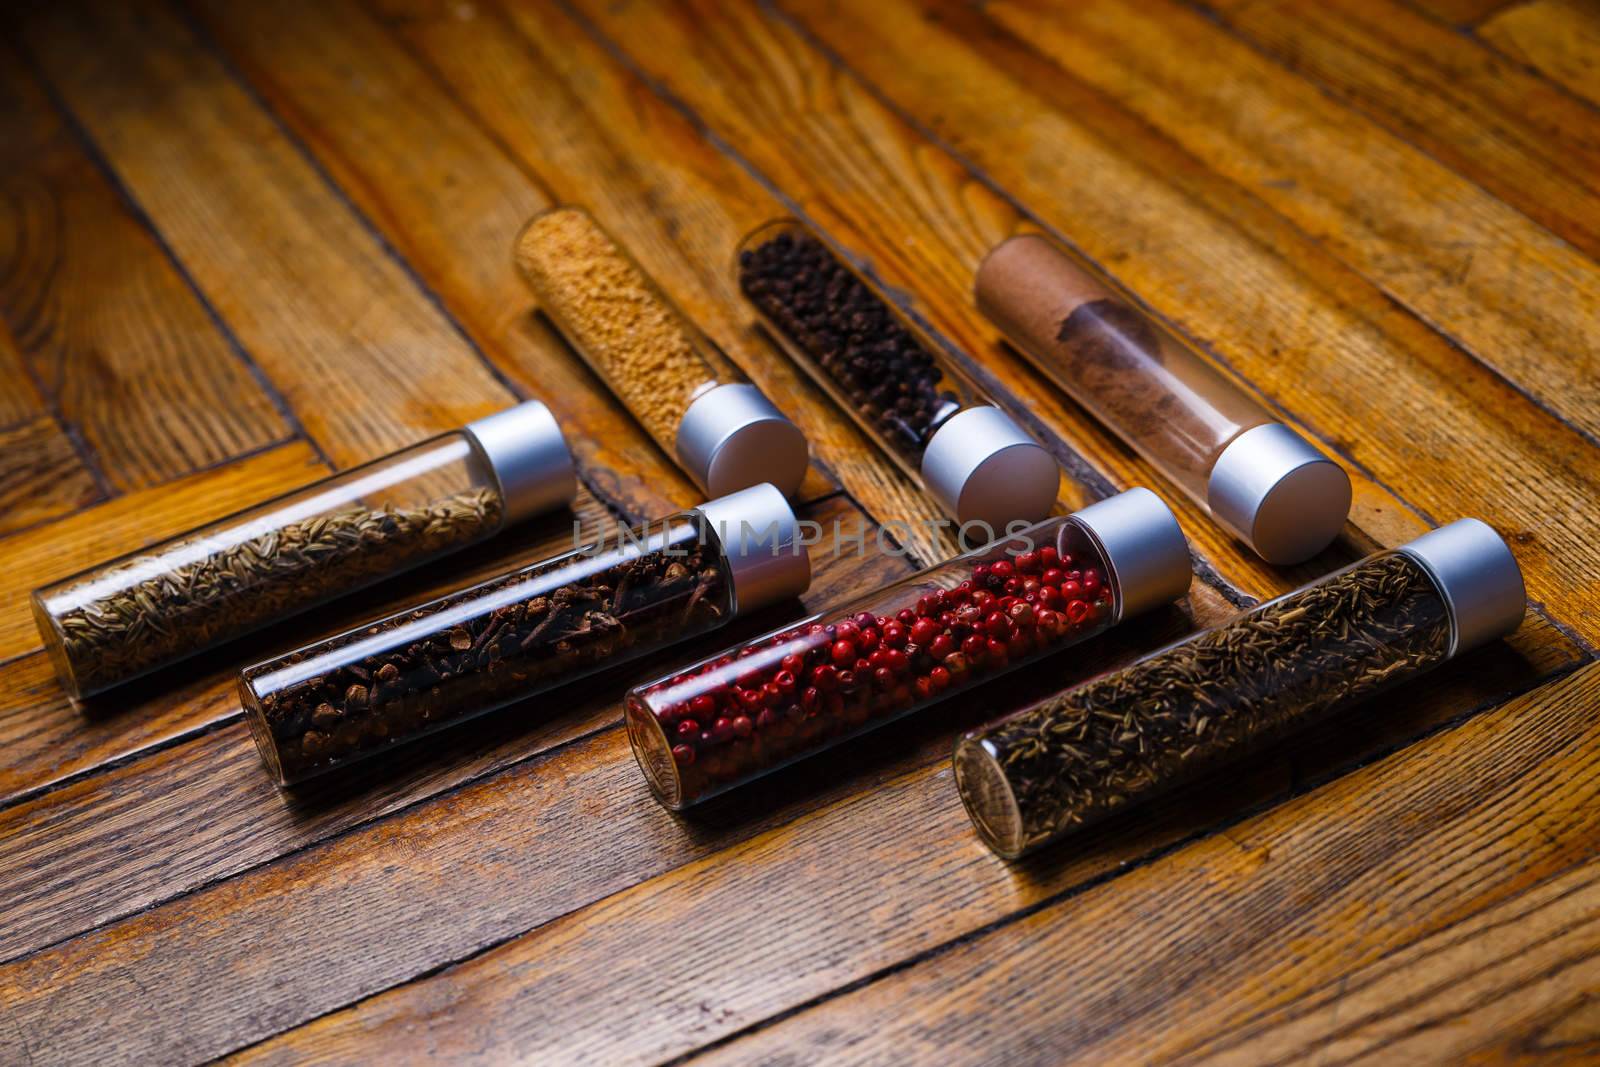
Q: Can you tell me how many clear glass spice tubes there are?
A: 7